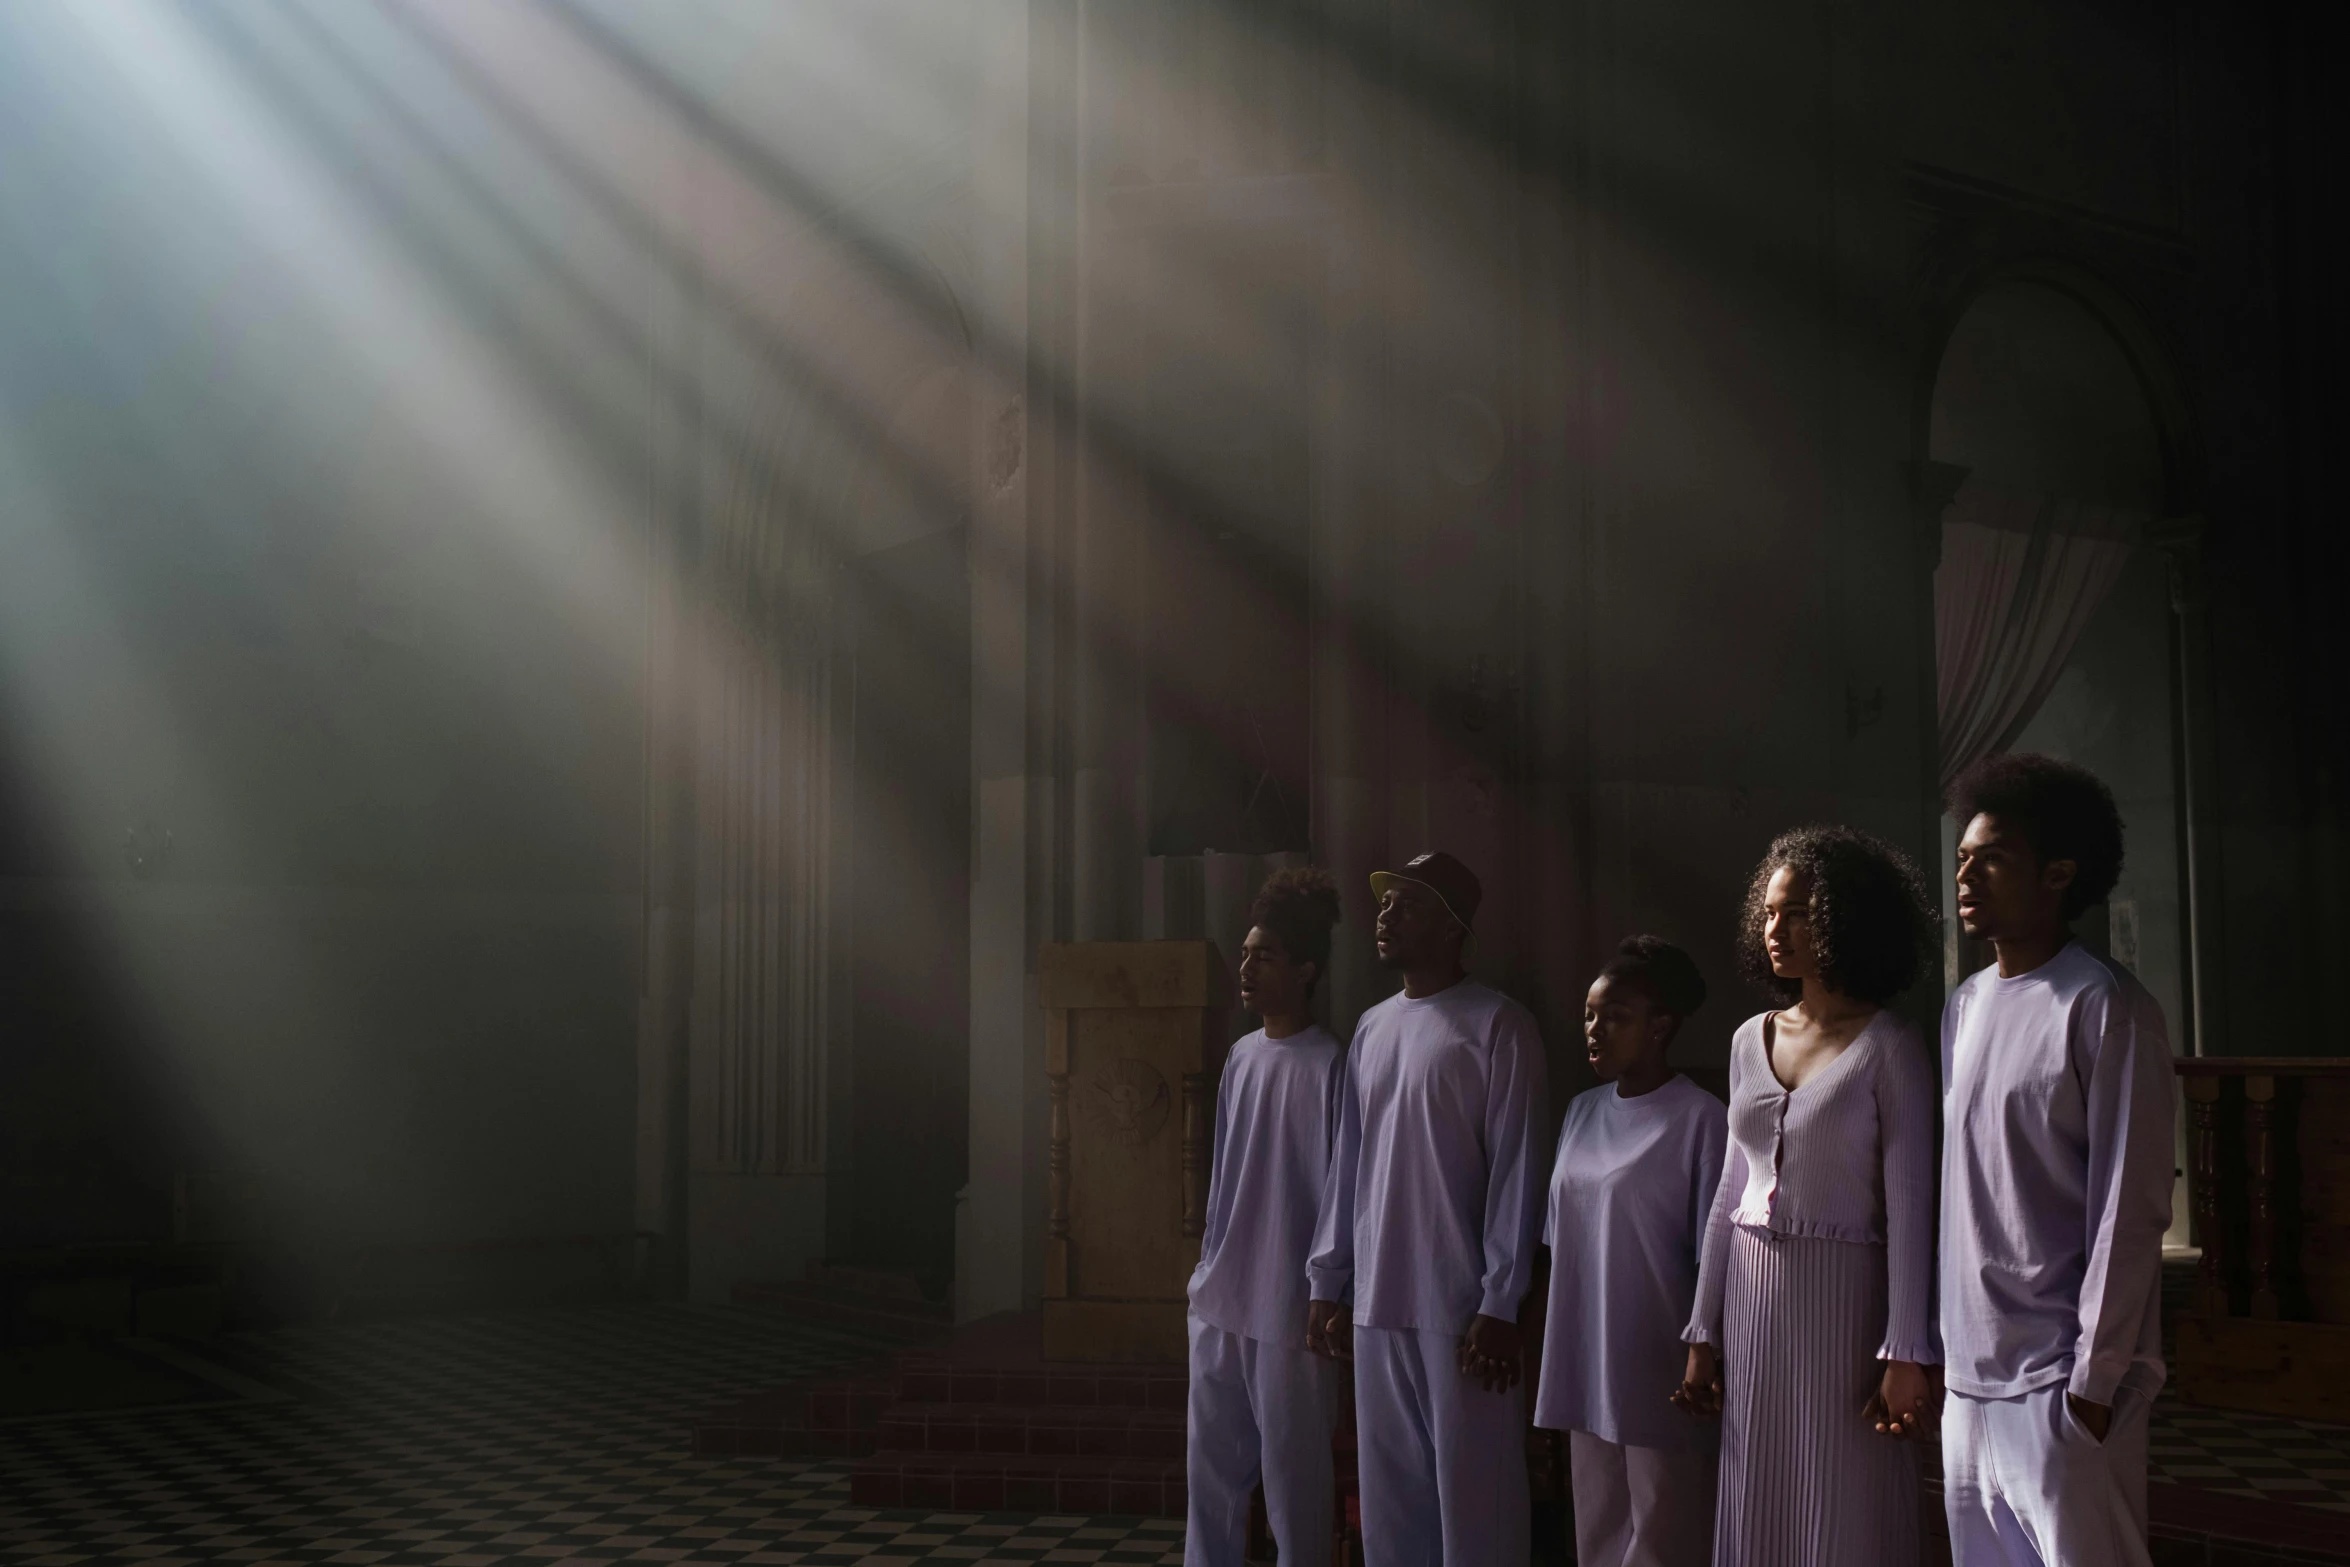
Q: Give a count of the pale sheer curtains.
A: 1